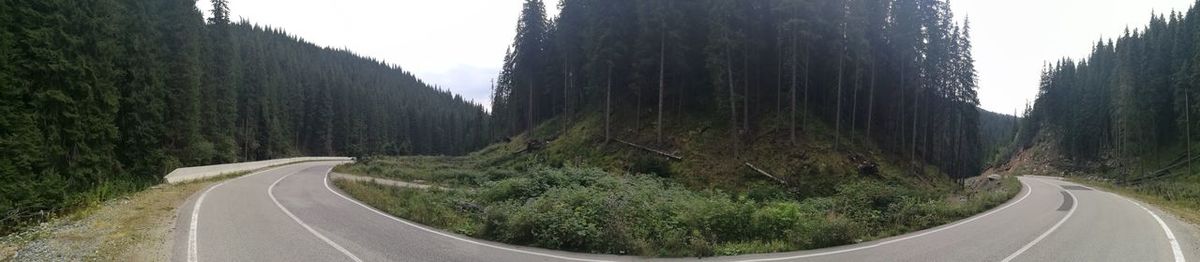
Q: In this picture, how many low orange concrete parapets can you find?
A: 0